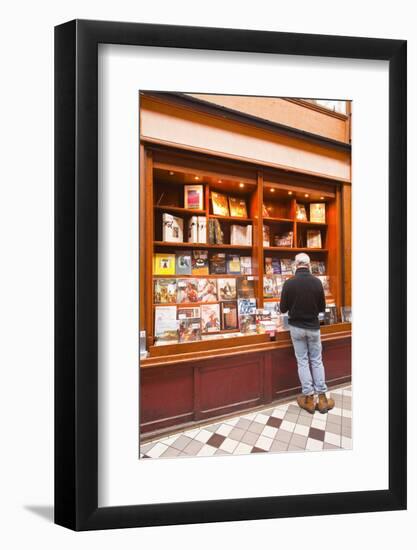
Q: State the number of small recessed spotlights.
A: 8